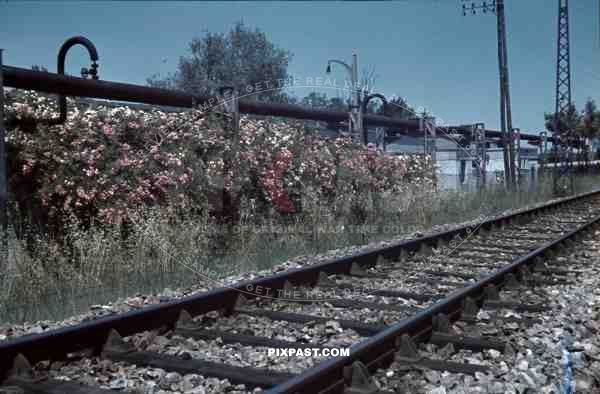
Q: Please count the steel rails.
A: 2